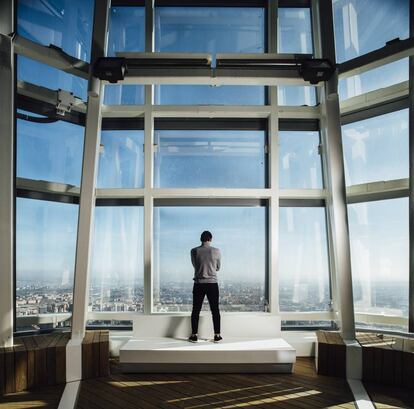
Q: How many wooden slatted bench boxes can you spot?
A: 4